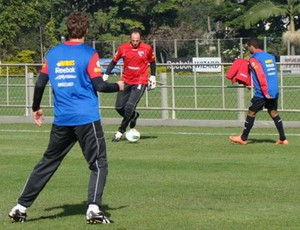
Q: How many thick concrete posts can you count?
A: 3